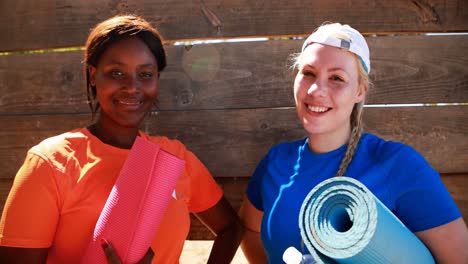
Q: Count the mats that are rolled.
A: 2